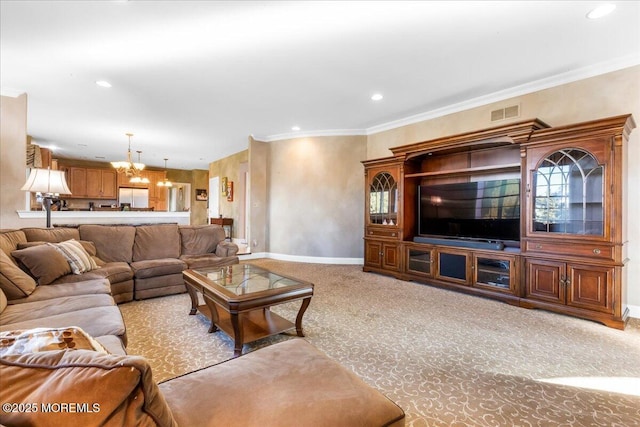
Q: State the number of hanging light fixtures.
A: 3